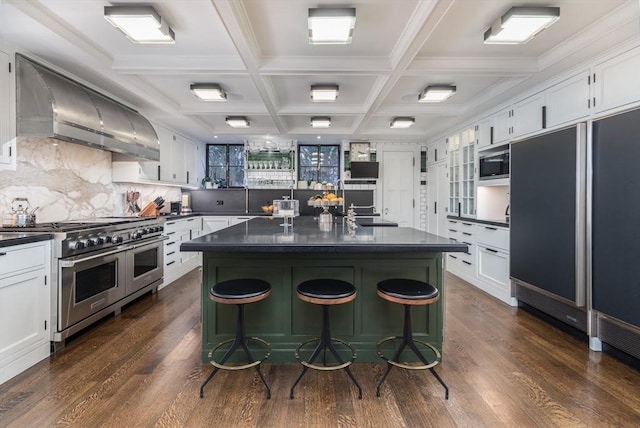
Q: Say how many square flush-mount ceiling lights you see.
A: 9